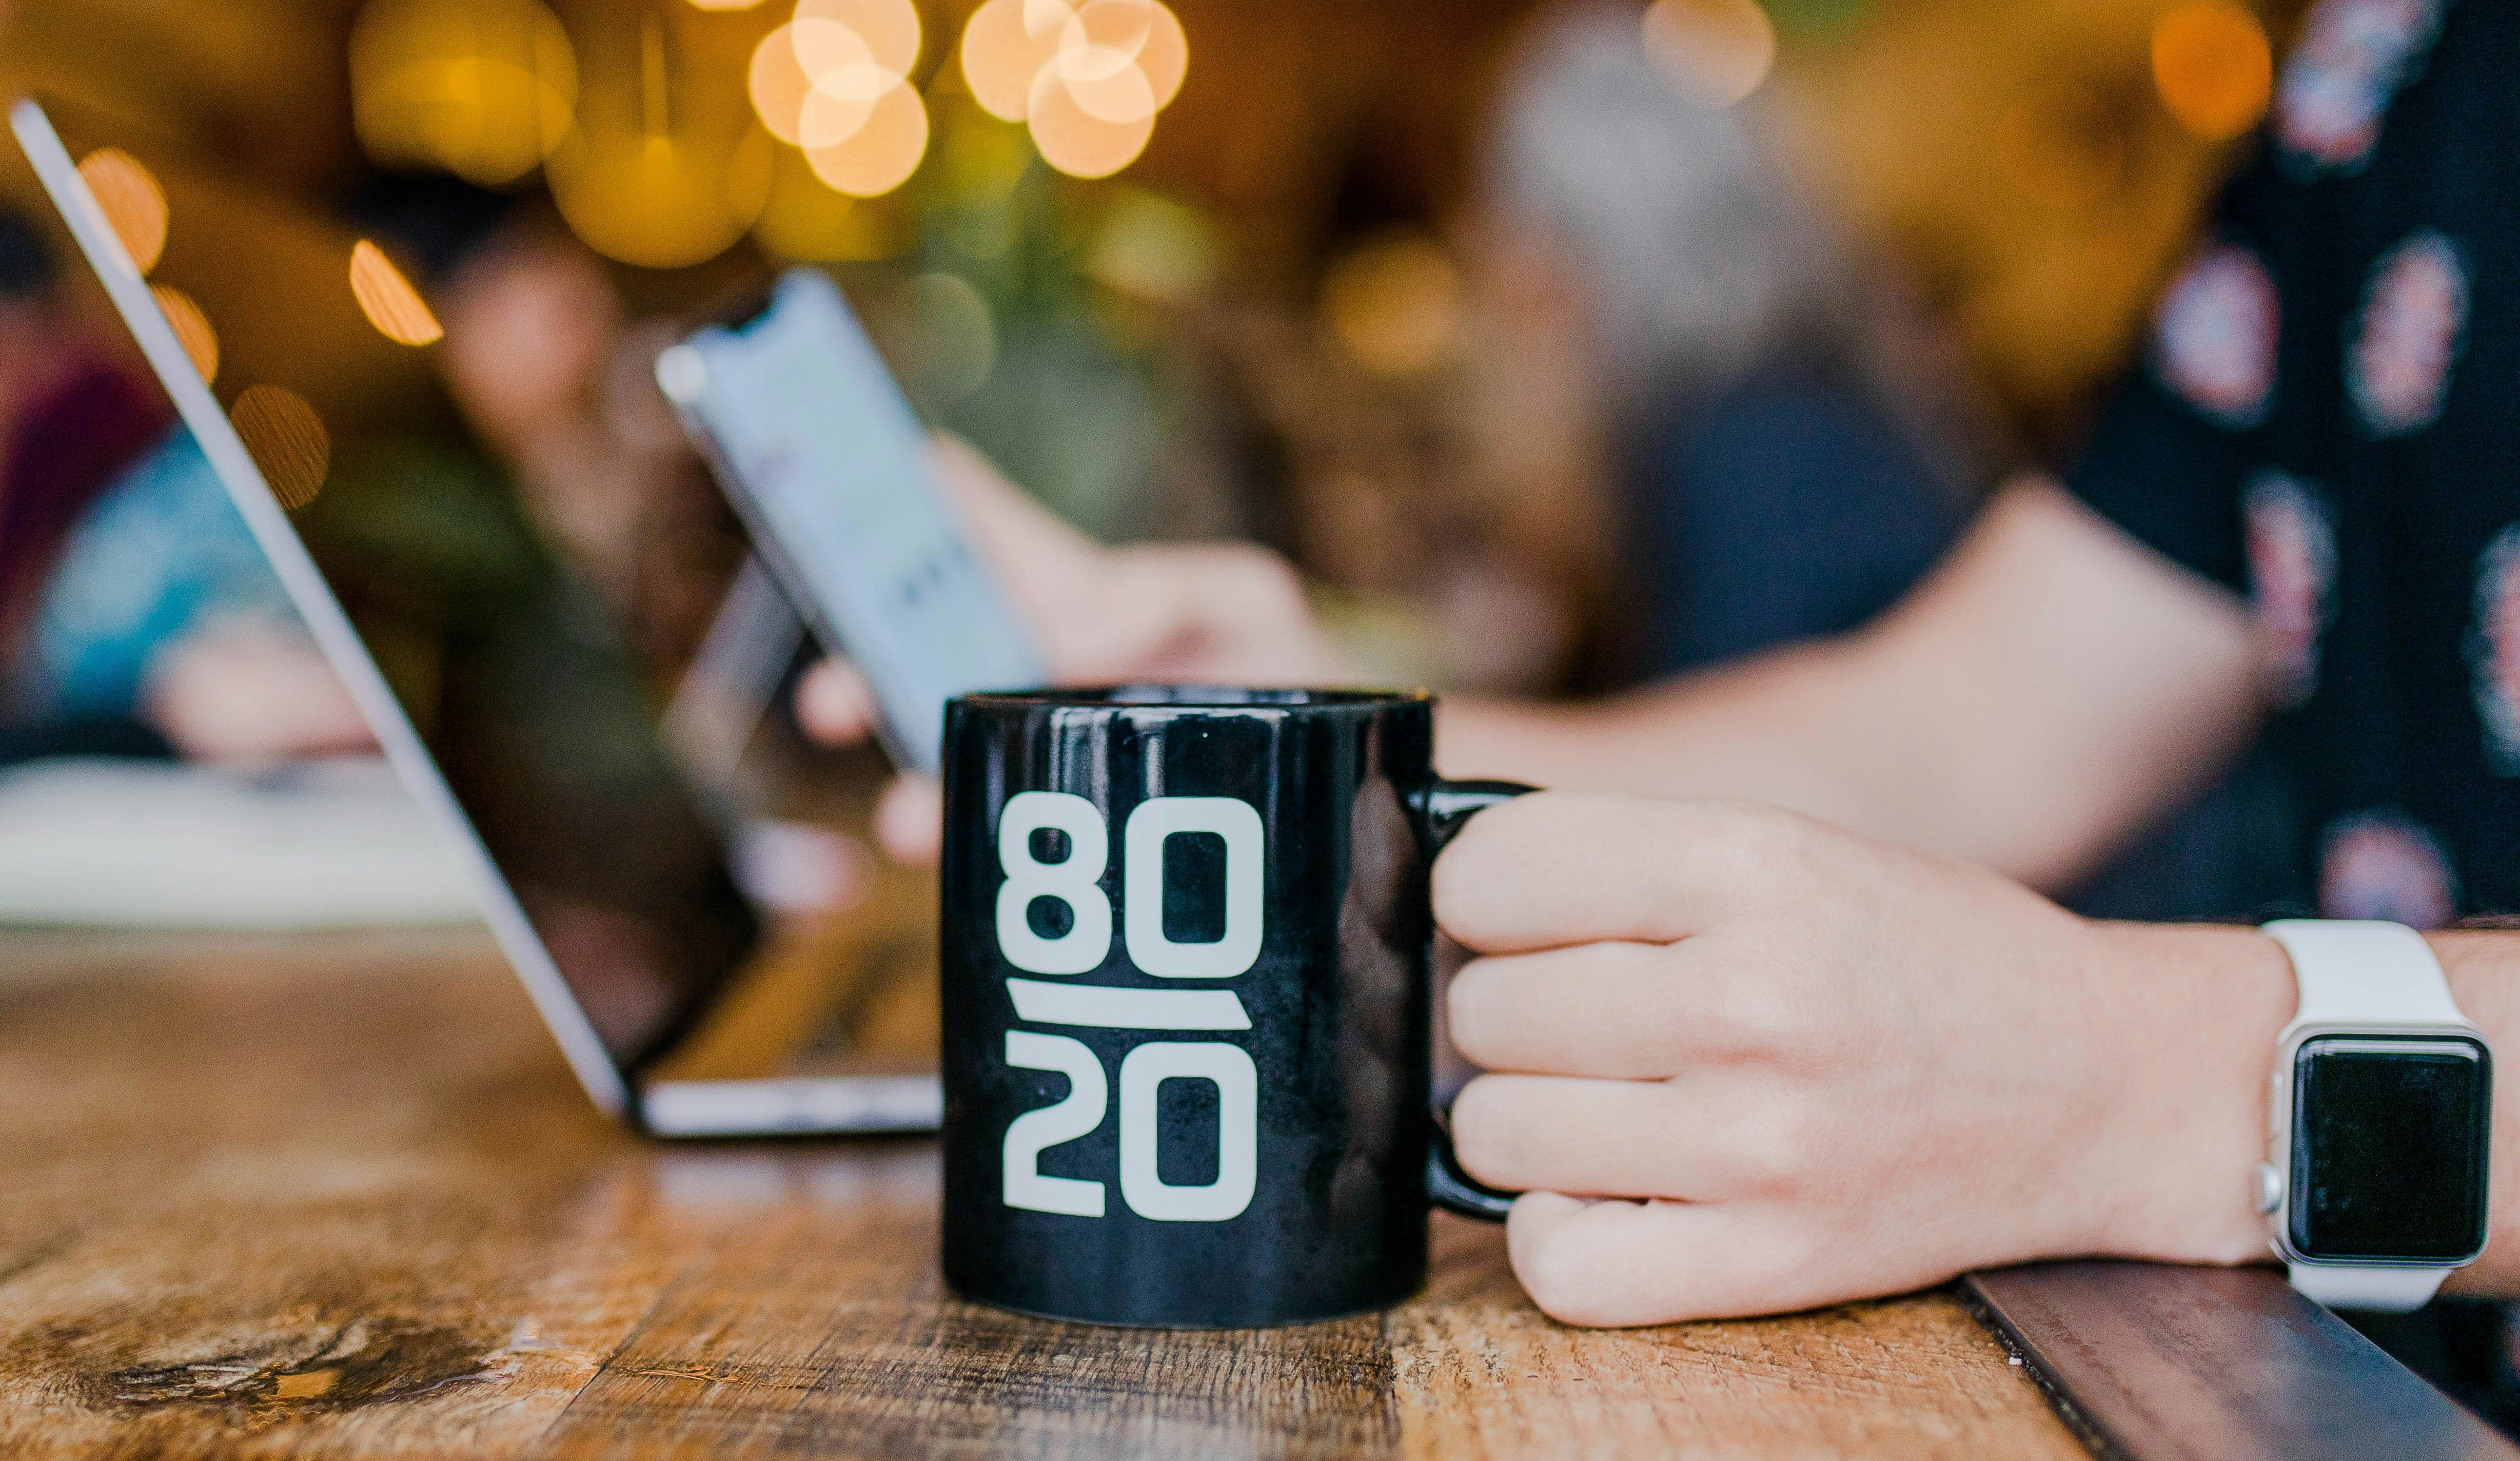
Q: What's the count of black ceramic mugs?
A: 1